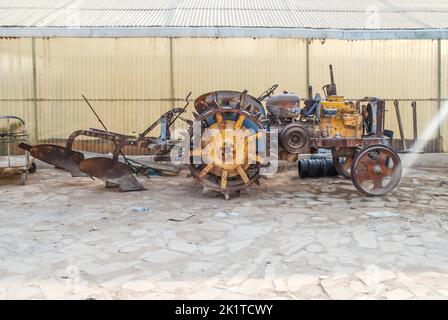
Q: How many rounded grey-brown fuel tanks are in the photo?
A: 1